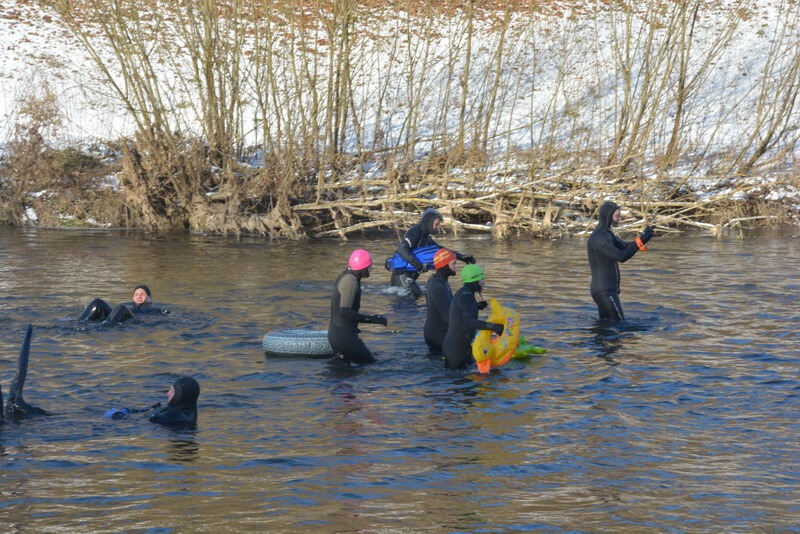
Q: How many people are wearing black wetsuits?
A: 7